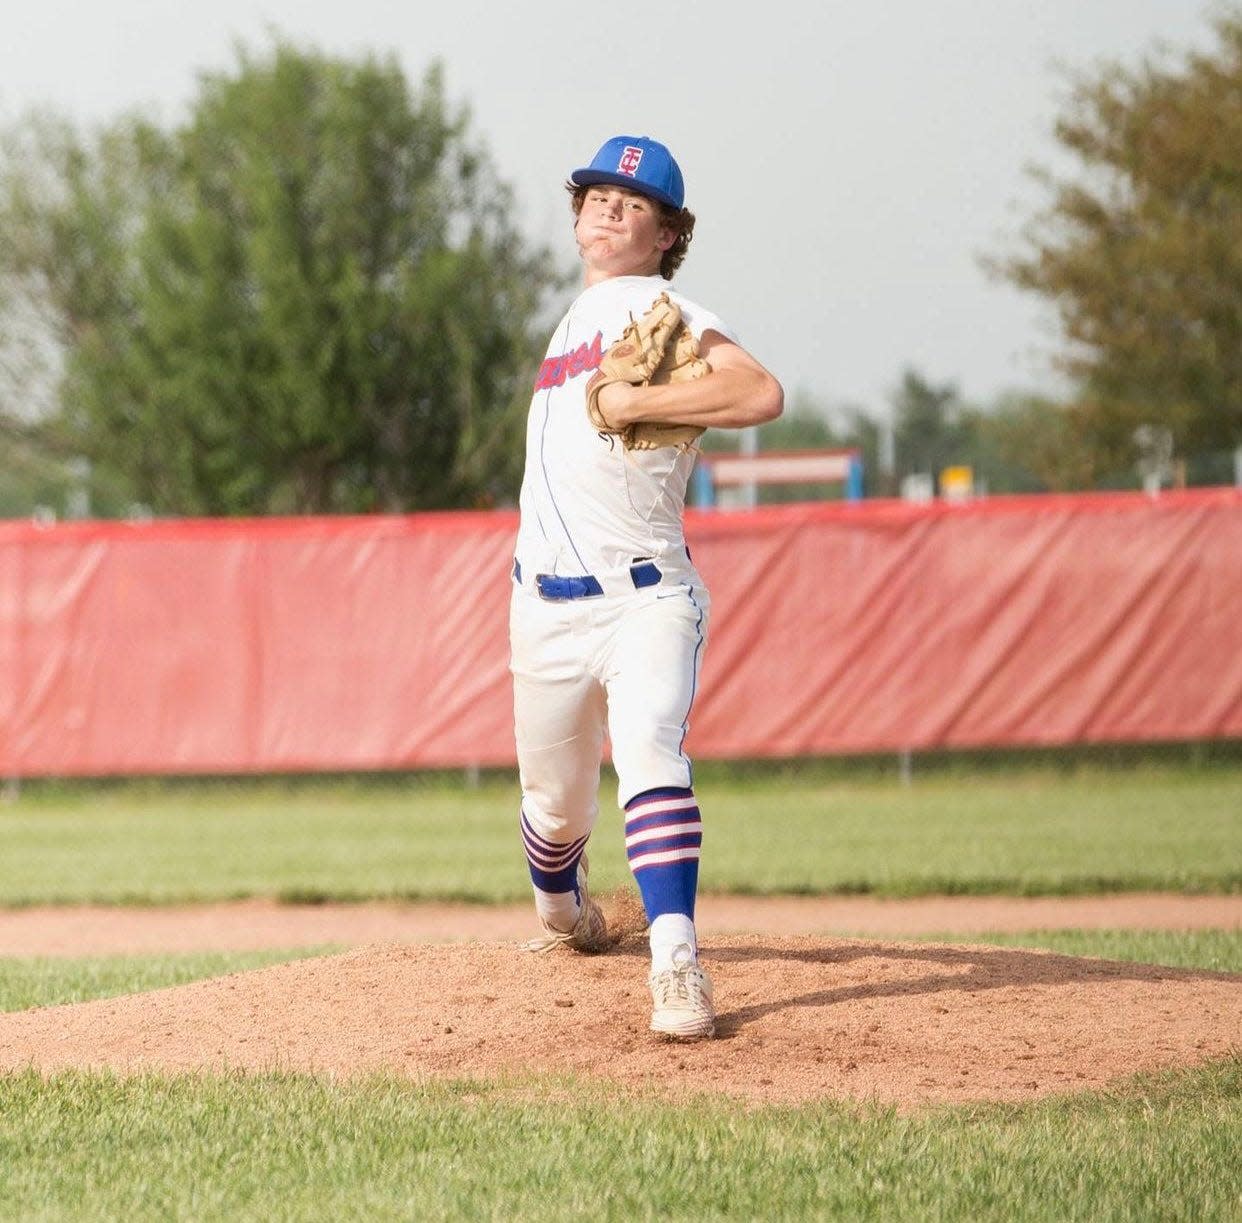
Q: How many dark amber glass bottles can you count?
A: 0